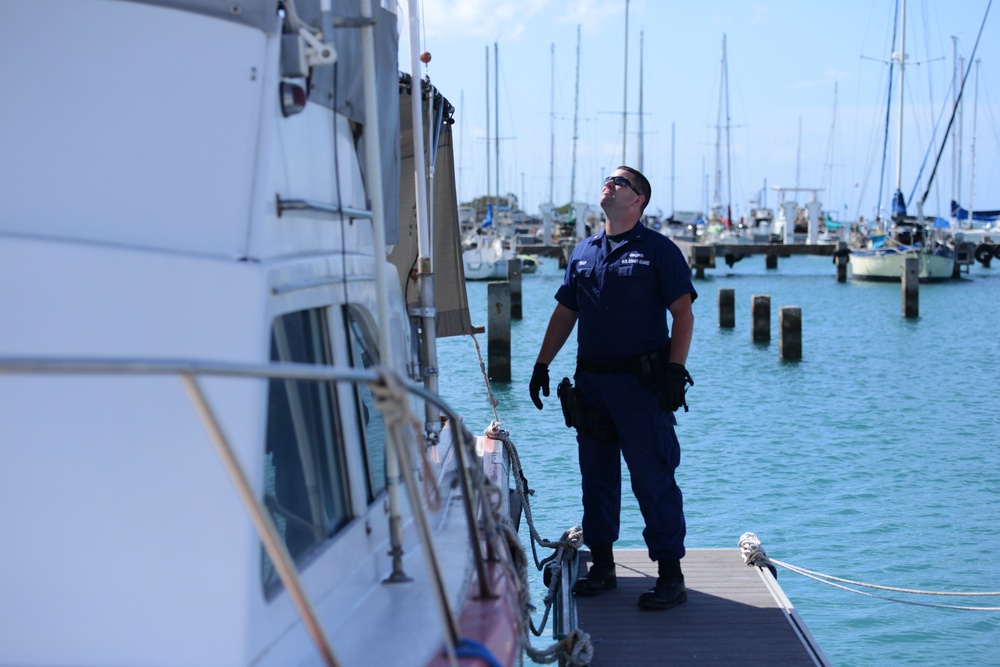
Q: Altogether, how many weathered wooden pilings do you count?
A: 6